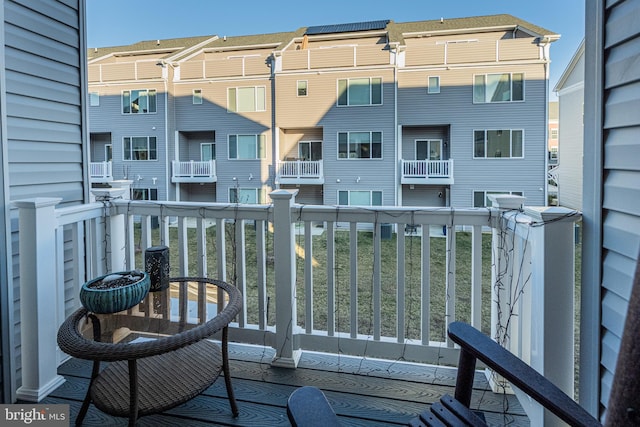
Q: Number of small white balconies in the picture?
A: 4